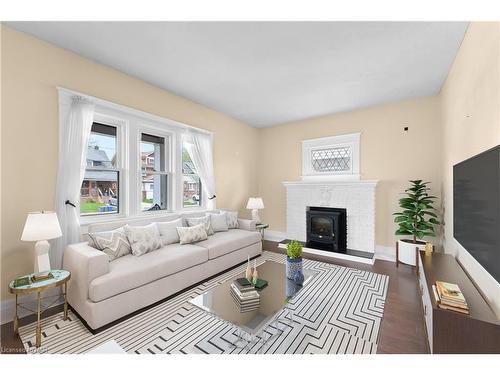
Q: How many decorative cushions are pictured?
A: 7